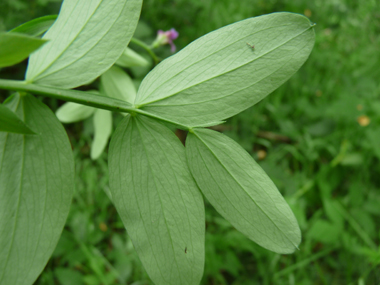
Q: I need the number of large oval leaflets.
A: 5